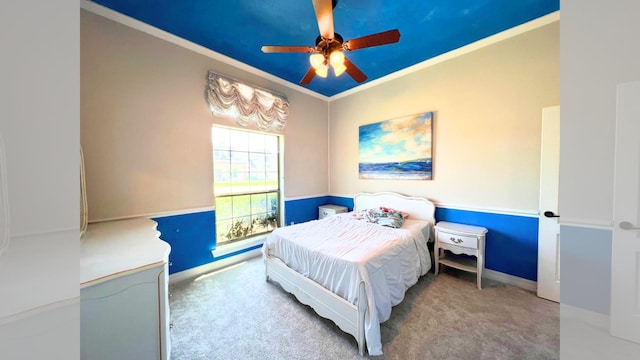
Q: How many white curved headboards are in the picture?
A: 1